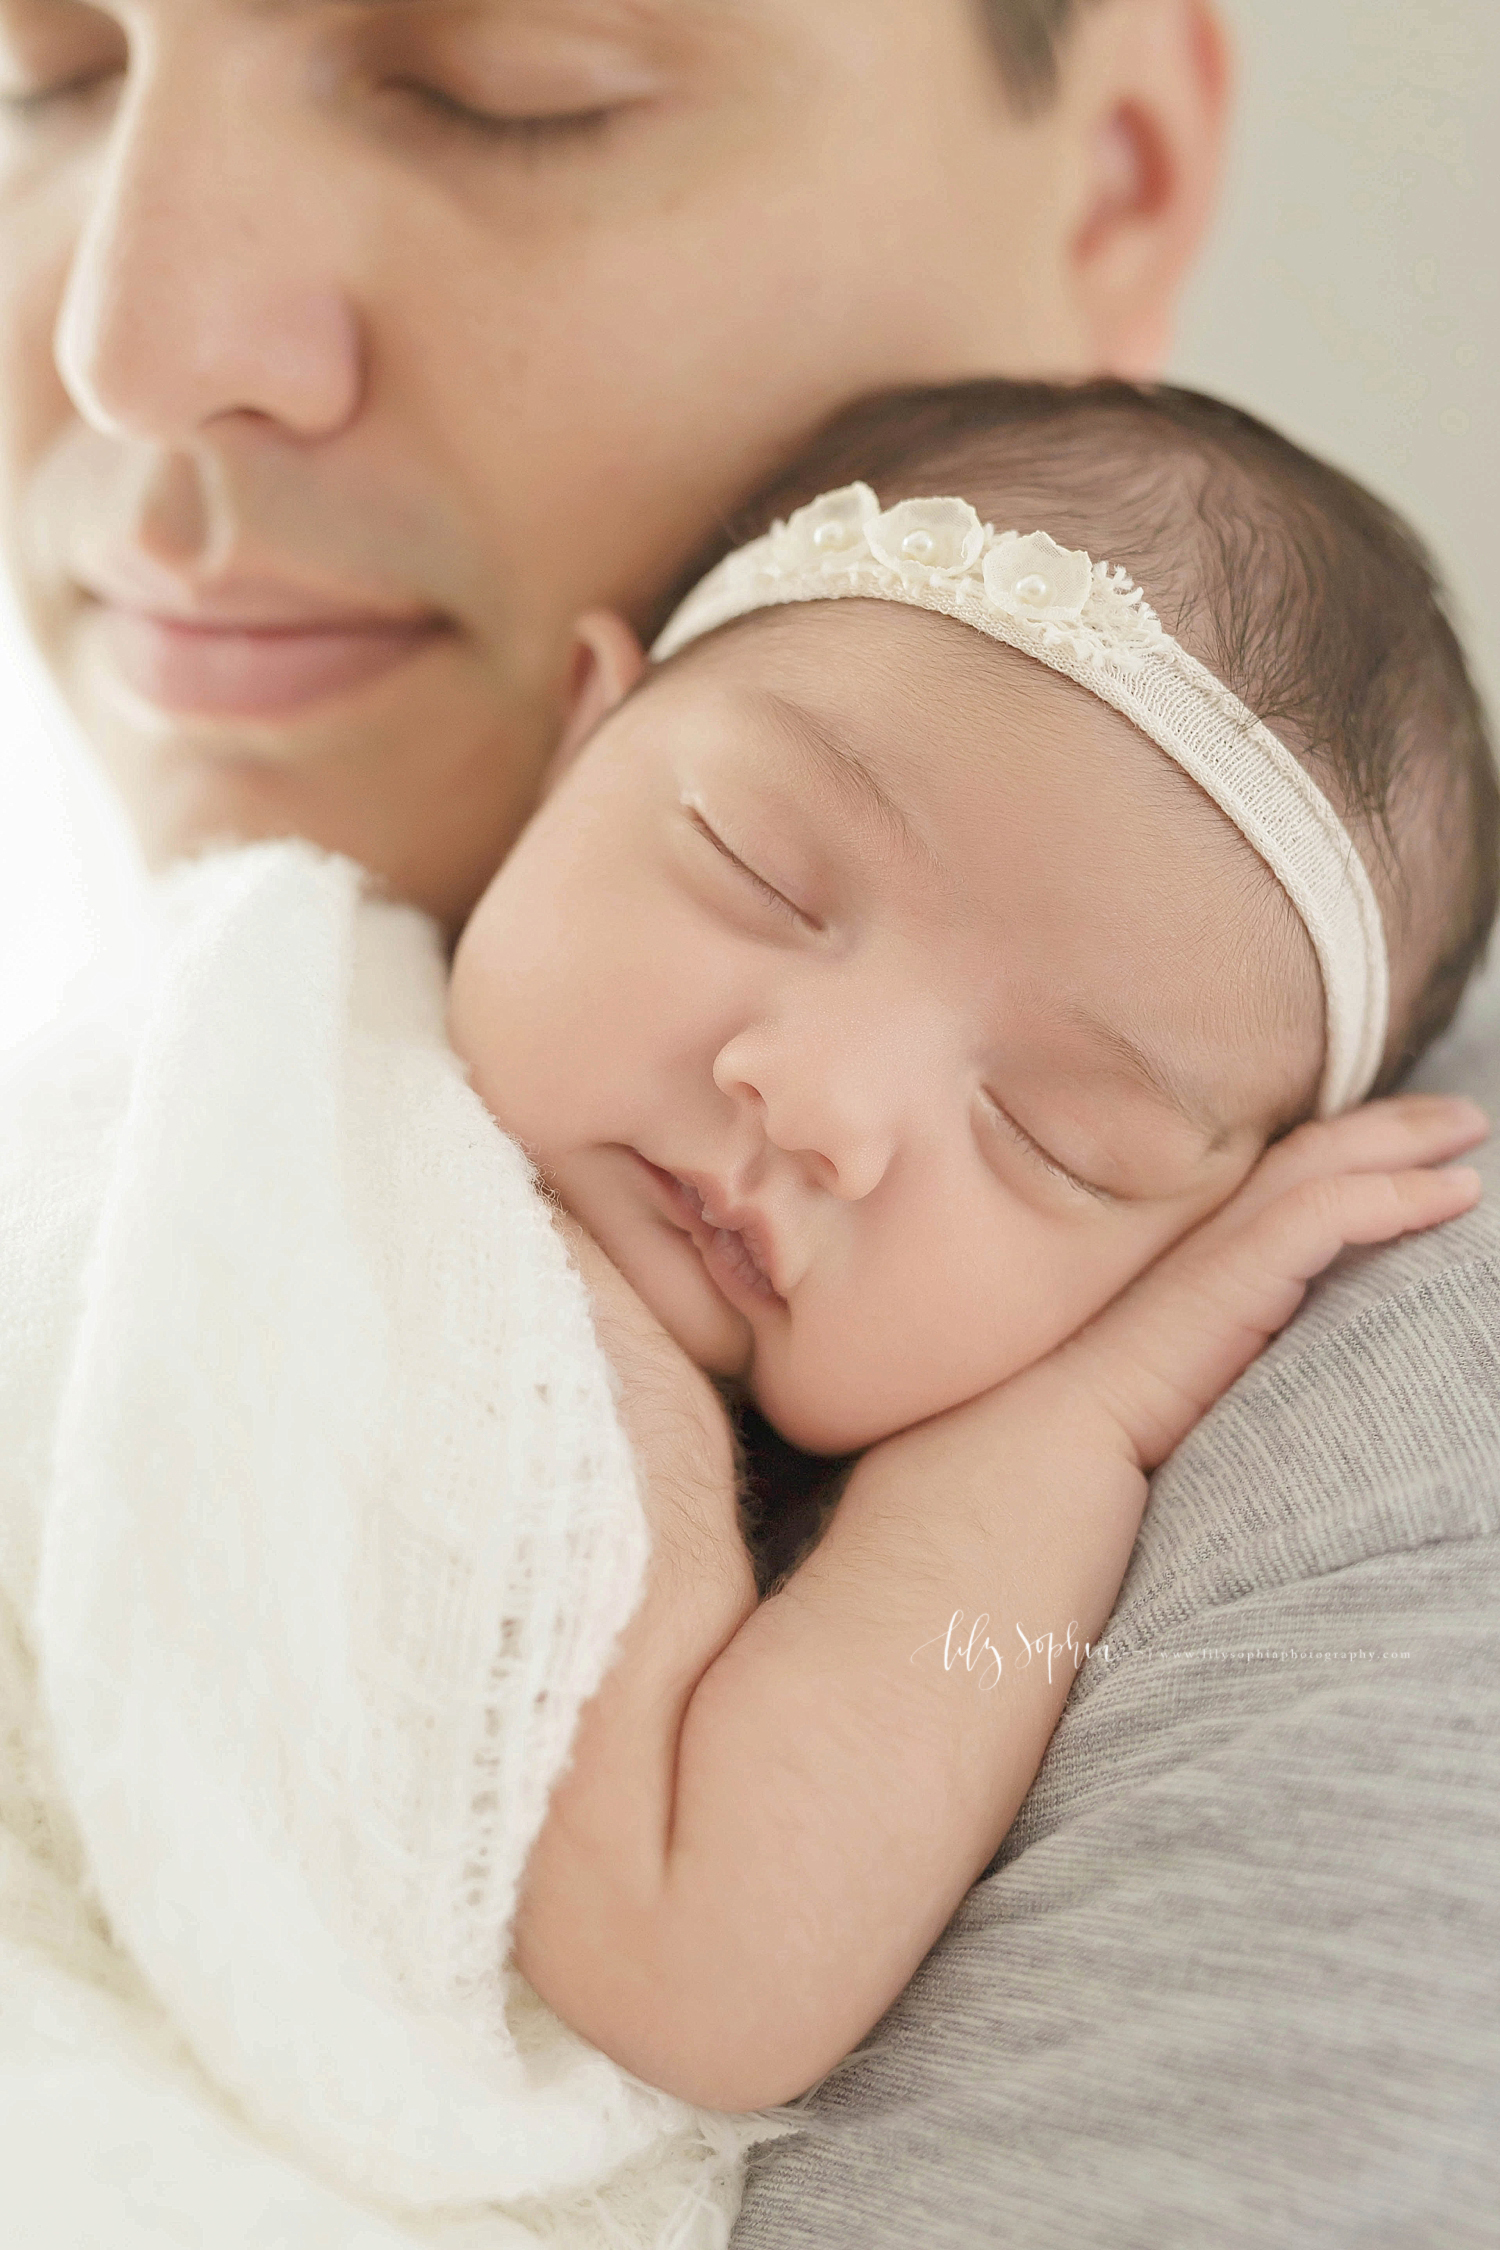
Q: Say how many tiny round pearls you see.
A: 3